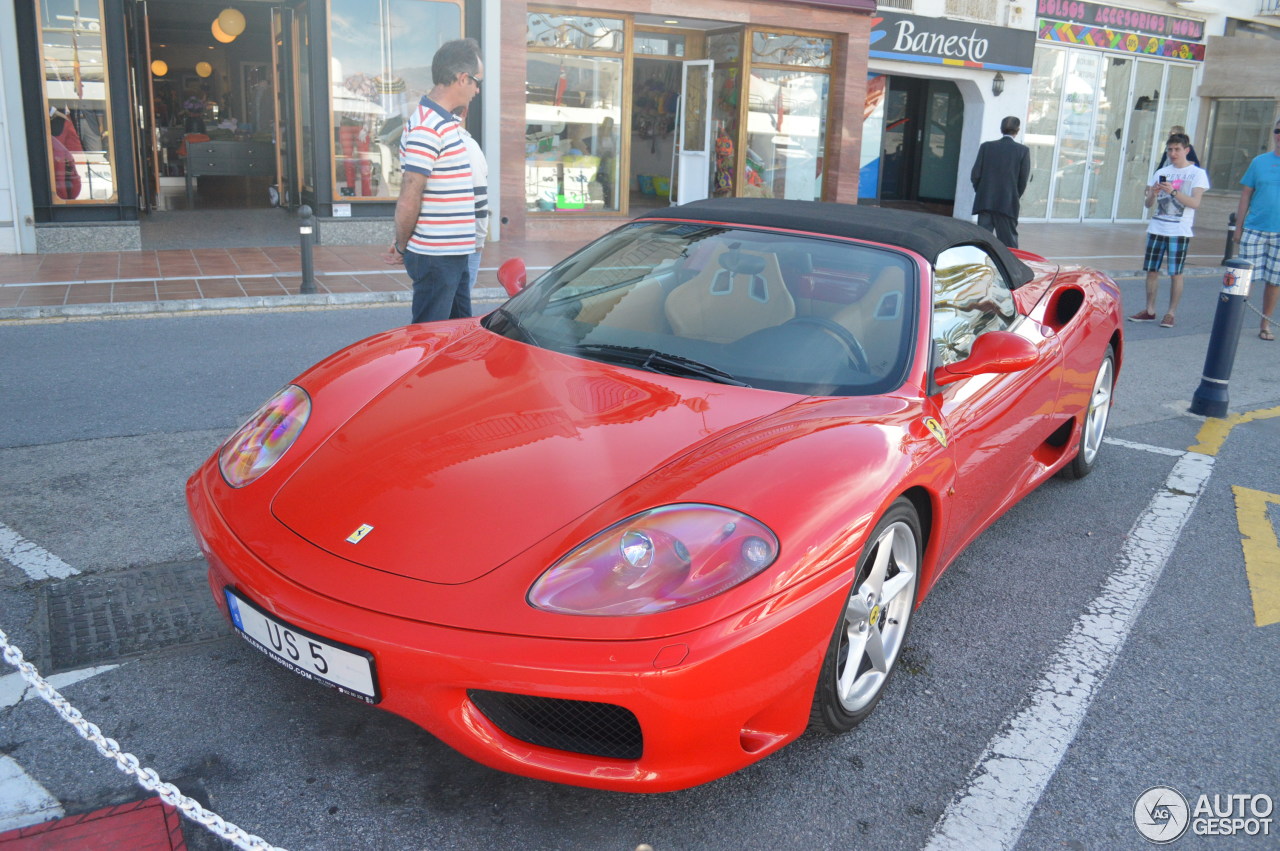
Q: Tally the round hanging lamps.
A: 4